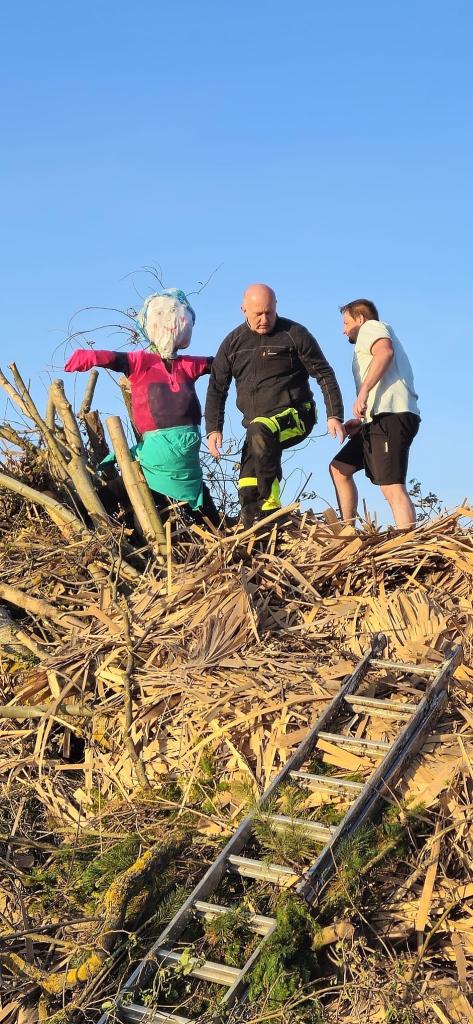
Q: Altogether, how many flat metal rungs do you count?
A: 9